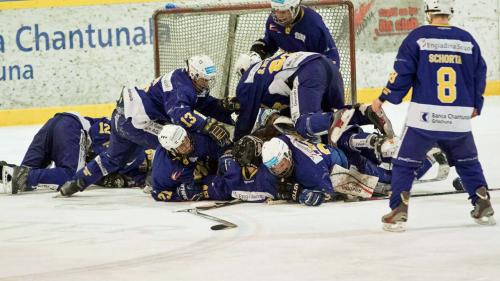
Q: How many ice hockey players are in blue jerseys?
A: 8